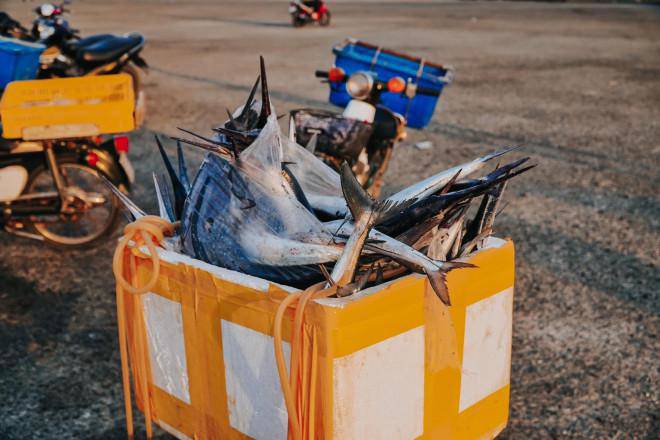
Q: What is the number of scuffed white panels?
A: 4